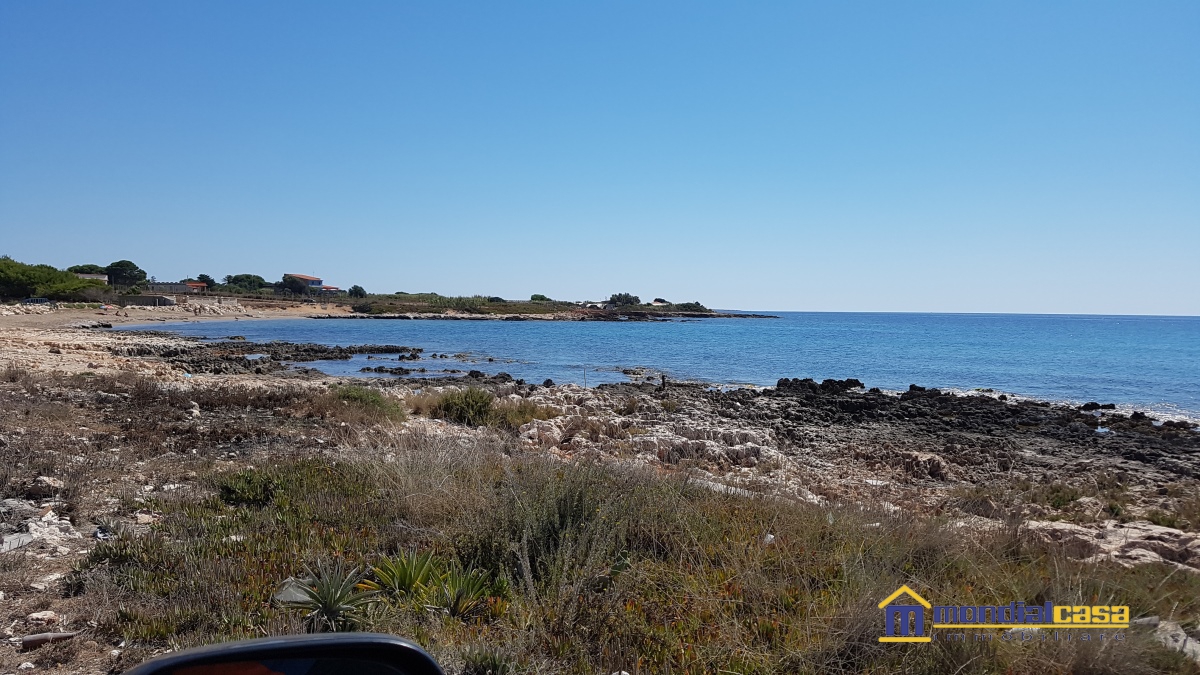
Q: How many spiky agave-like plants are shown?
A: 3